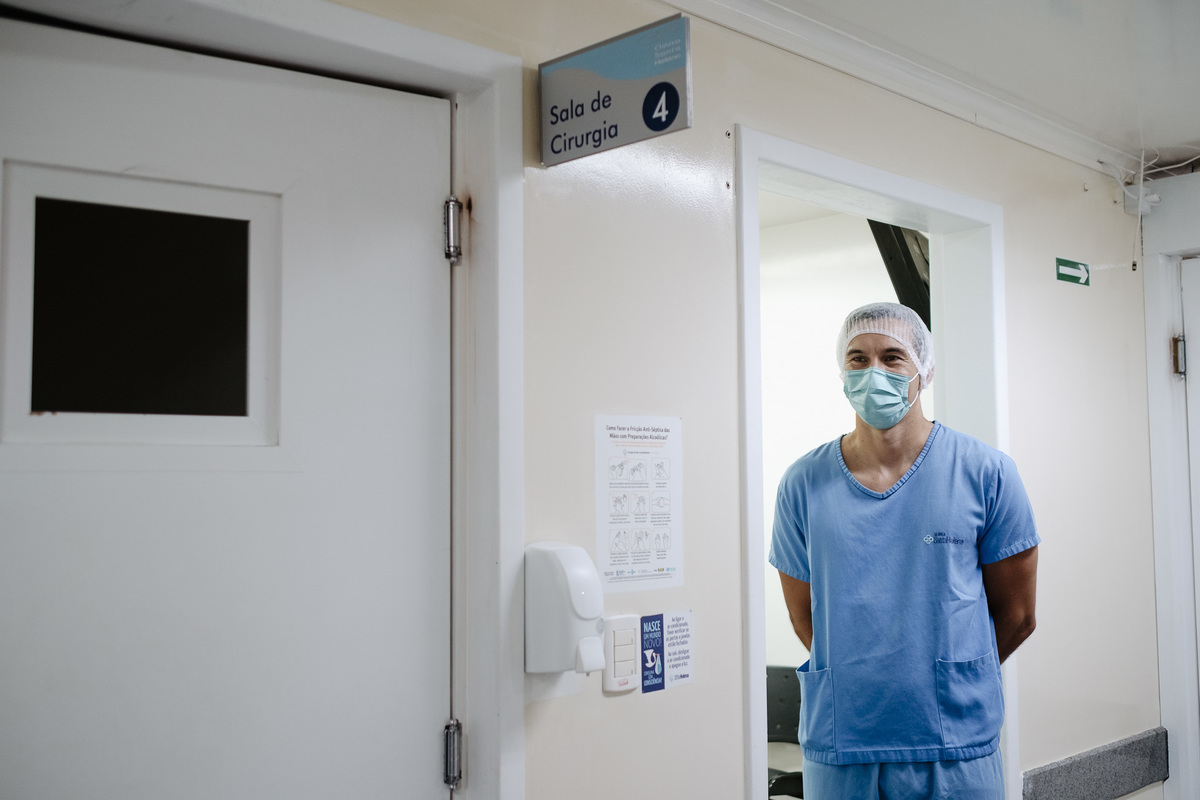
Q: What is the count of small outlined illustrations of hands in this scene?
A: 9